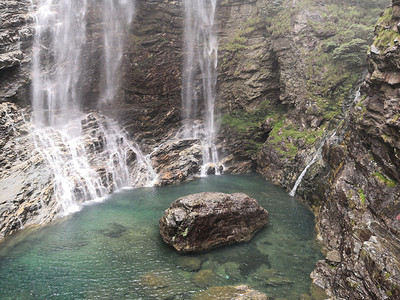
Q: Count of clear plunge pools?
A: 1